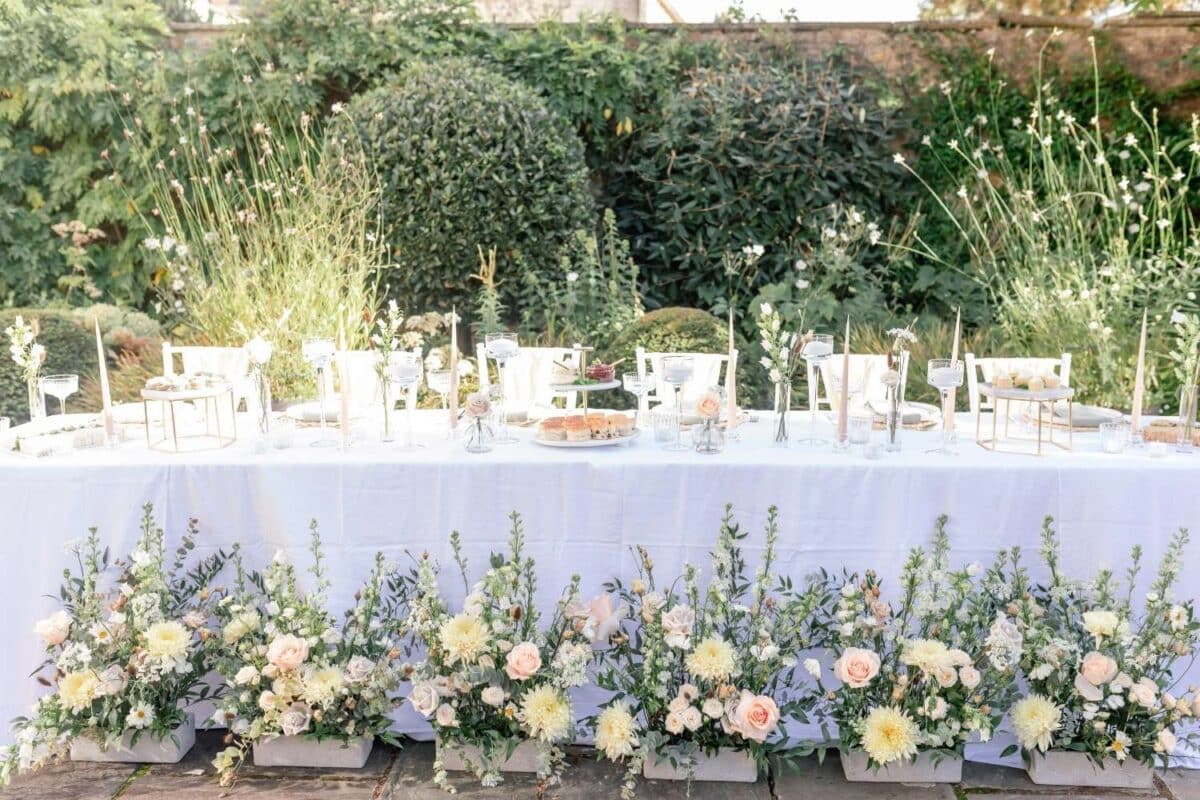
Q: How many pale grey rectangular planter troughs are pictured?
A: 6